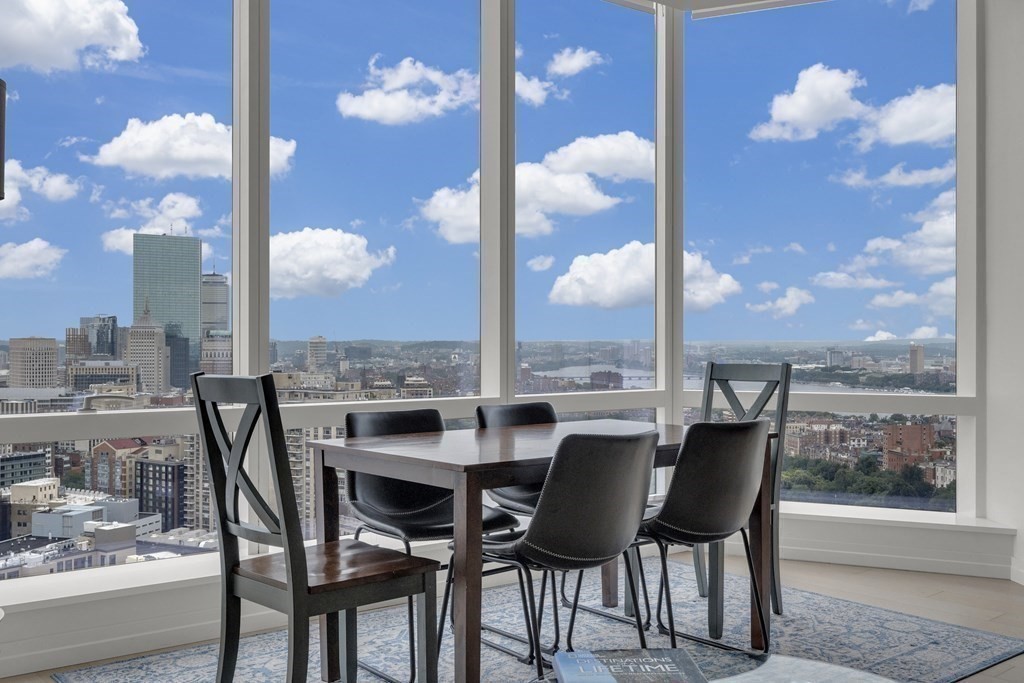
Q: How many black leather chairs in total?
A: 4